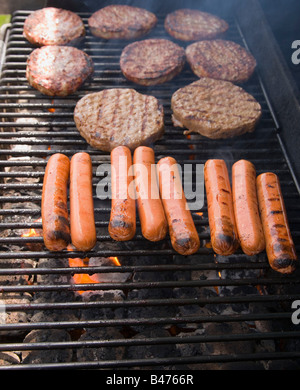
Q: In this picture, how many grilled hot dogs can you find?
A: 8